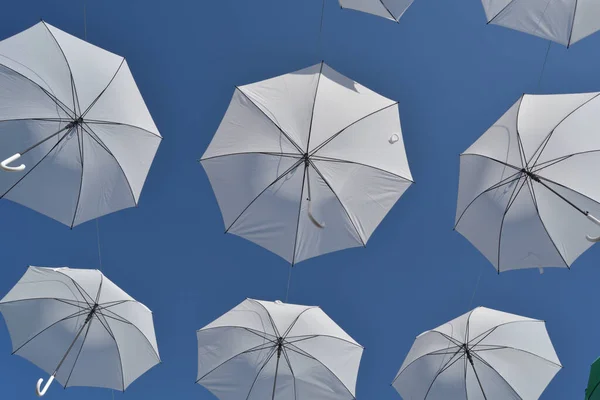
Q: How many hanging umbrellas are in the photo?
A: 9